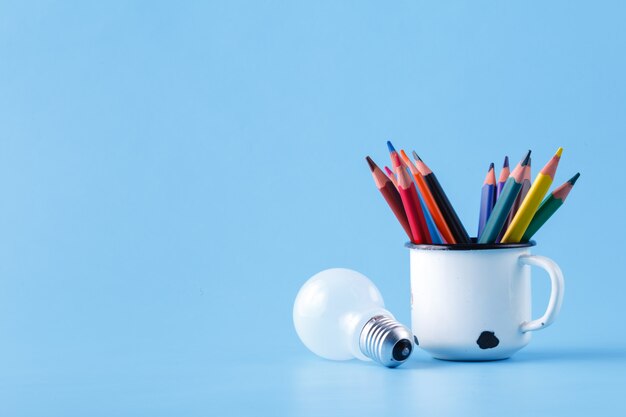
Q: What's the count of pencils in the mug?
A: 12